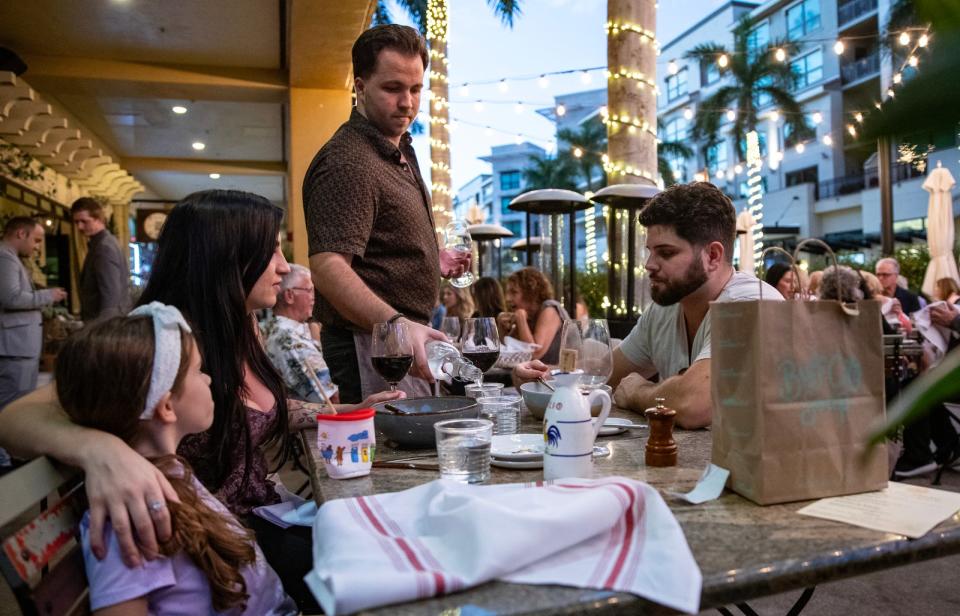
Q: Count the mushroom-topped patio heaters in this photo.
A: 4